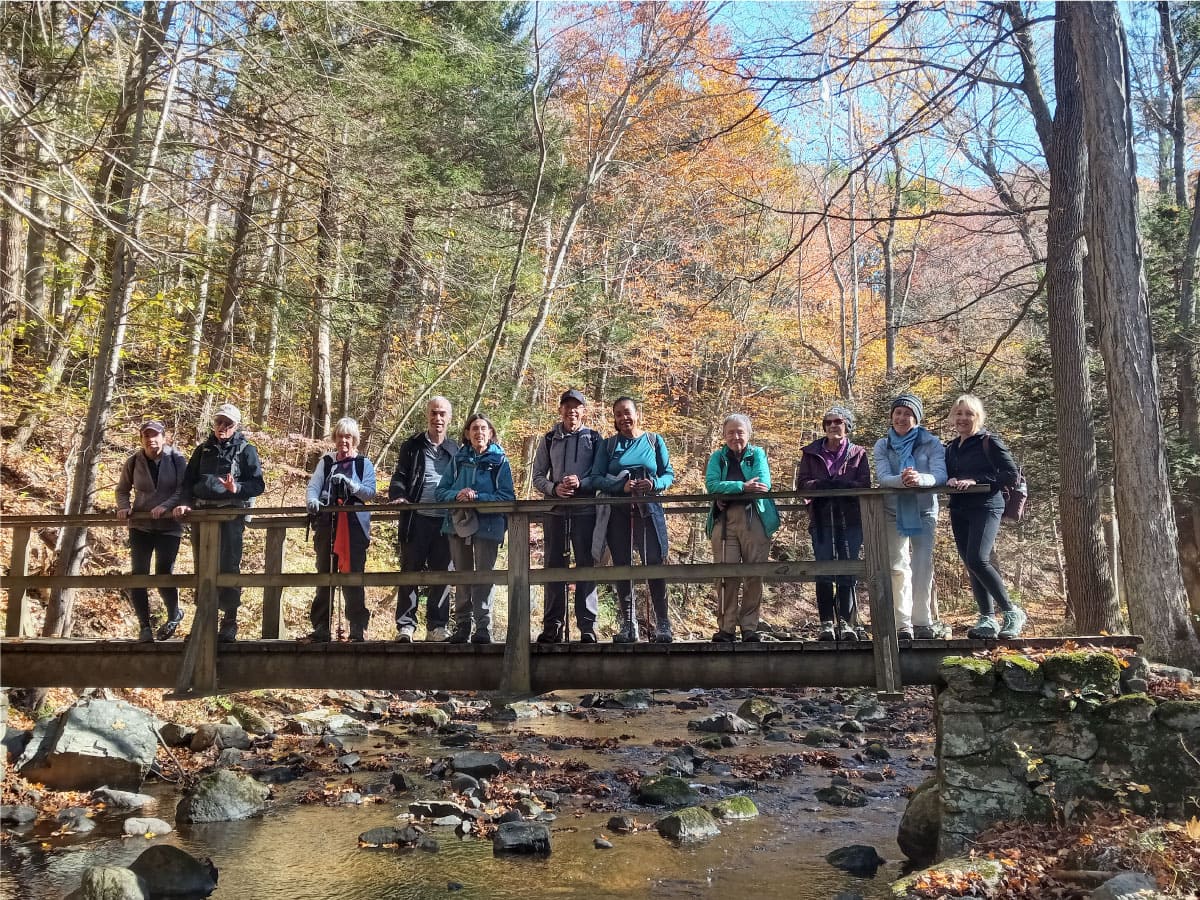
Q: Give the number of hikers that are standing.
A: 11